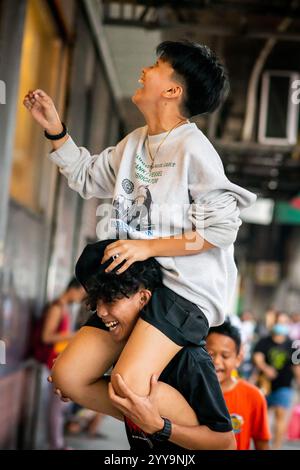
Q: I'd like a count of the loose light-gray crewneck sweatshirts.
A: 1